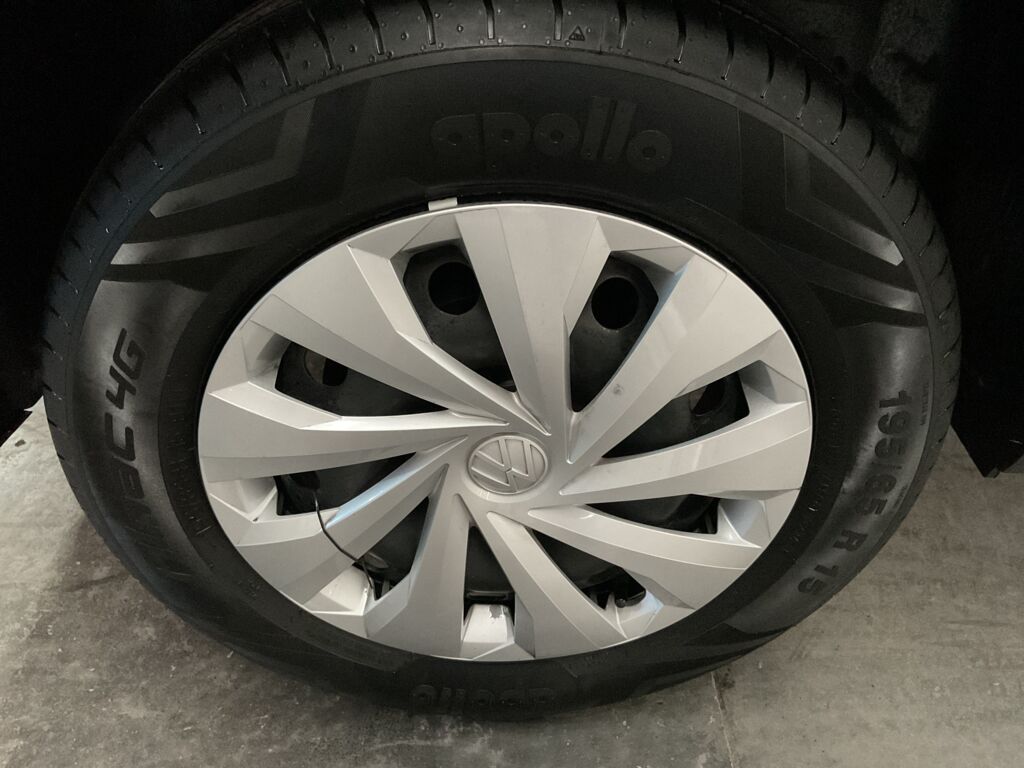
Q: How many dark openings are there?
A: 9